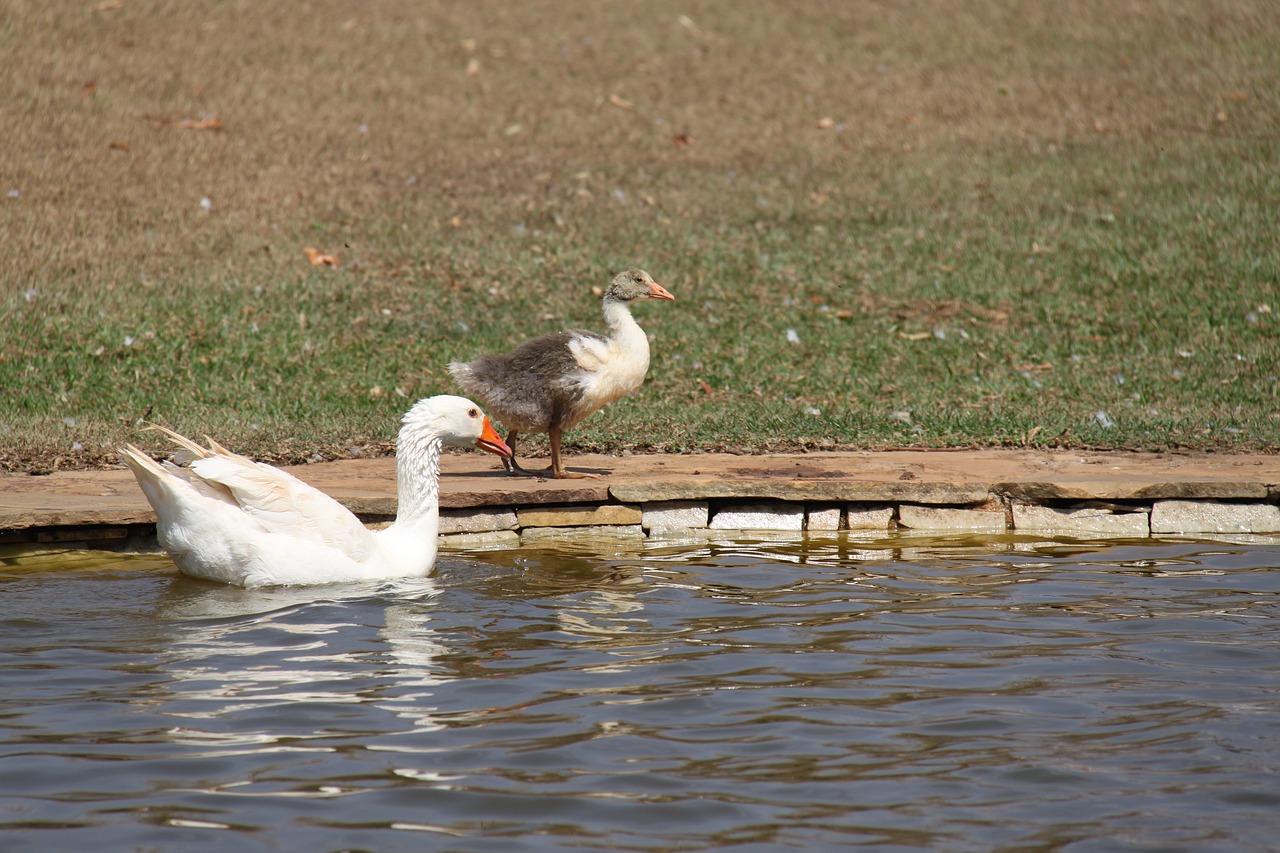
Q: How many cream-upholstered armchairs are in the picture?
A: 0